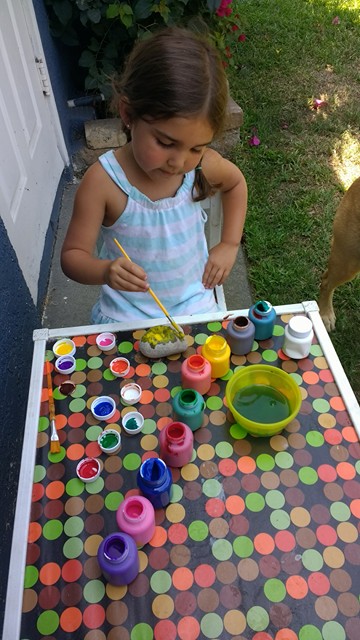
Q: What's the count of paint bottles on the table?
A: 10